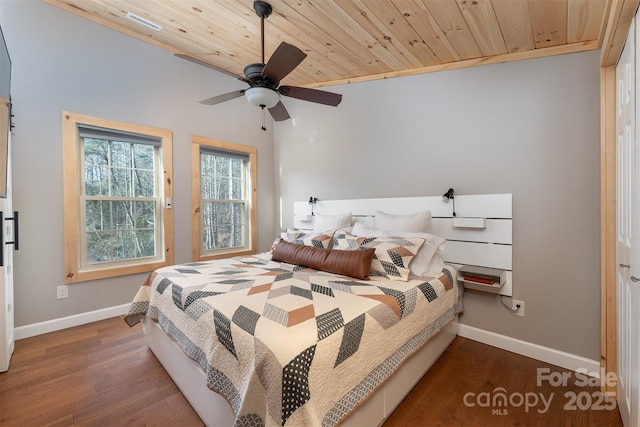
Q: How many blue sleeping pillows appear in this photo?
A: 0